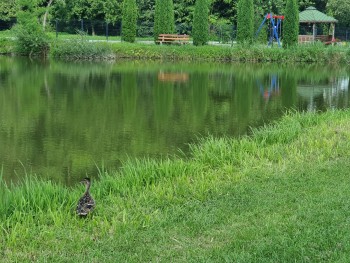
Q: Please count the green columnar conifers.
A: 5